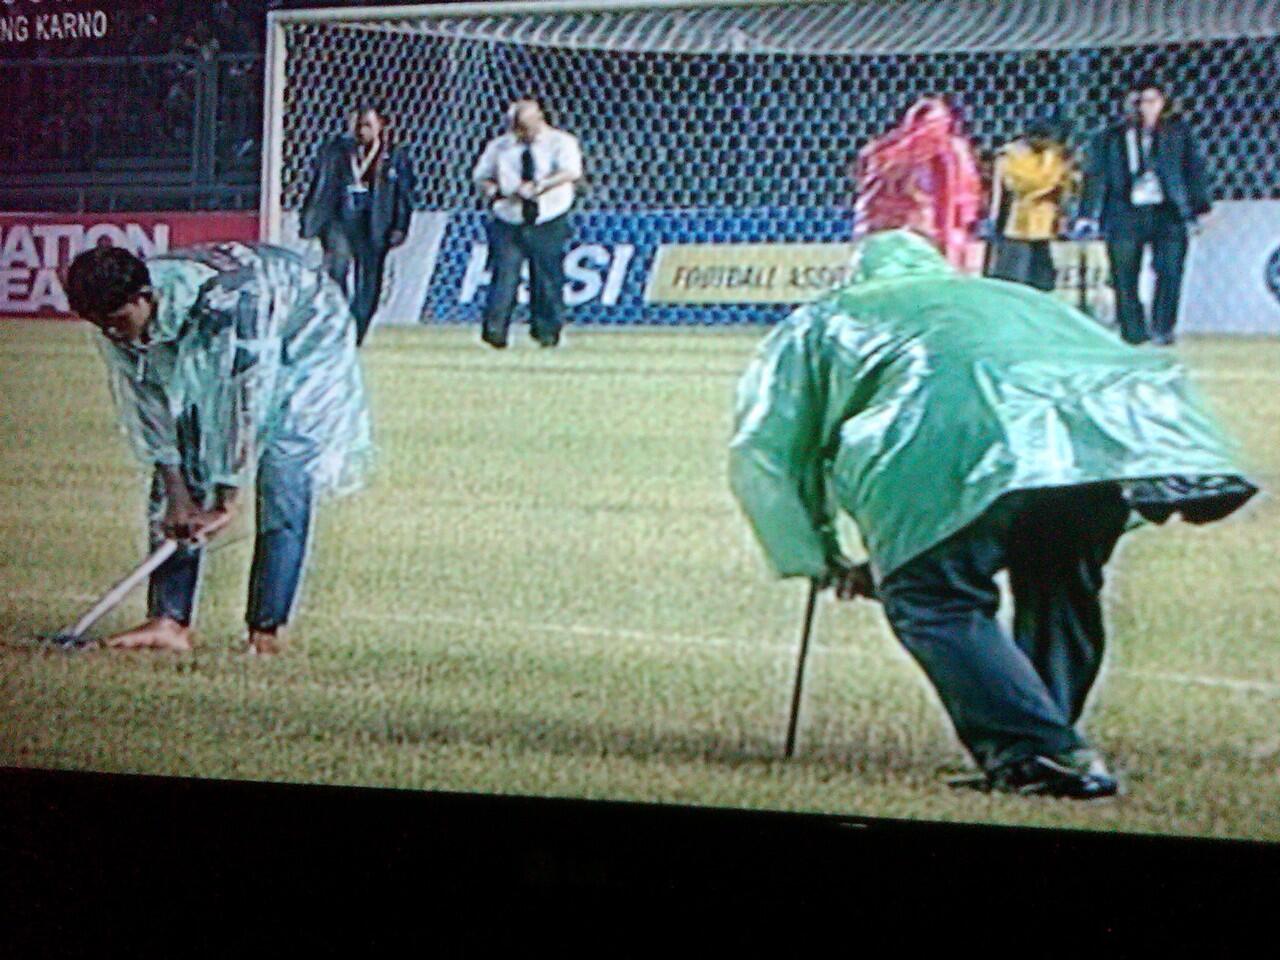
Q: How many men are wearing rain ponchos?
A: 3